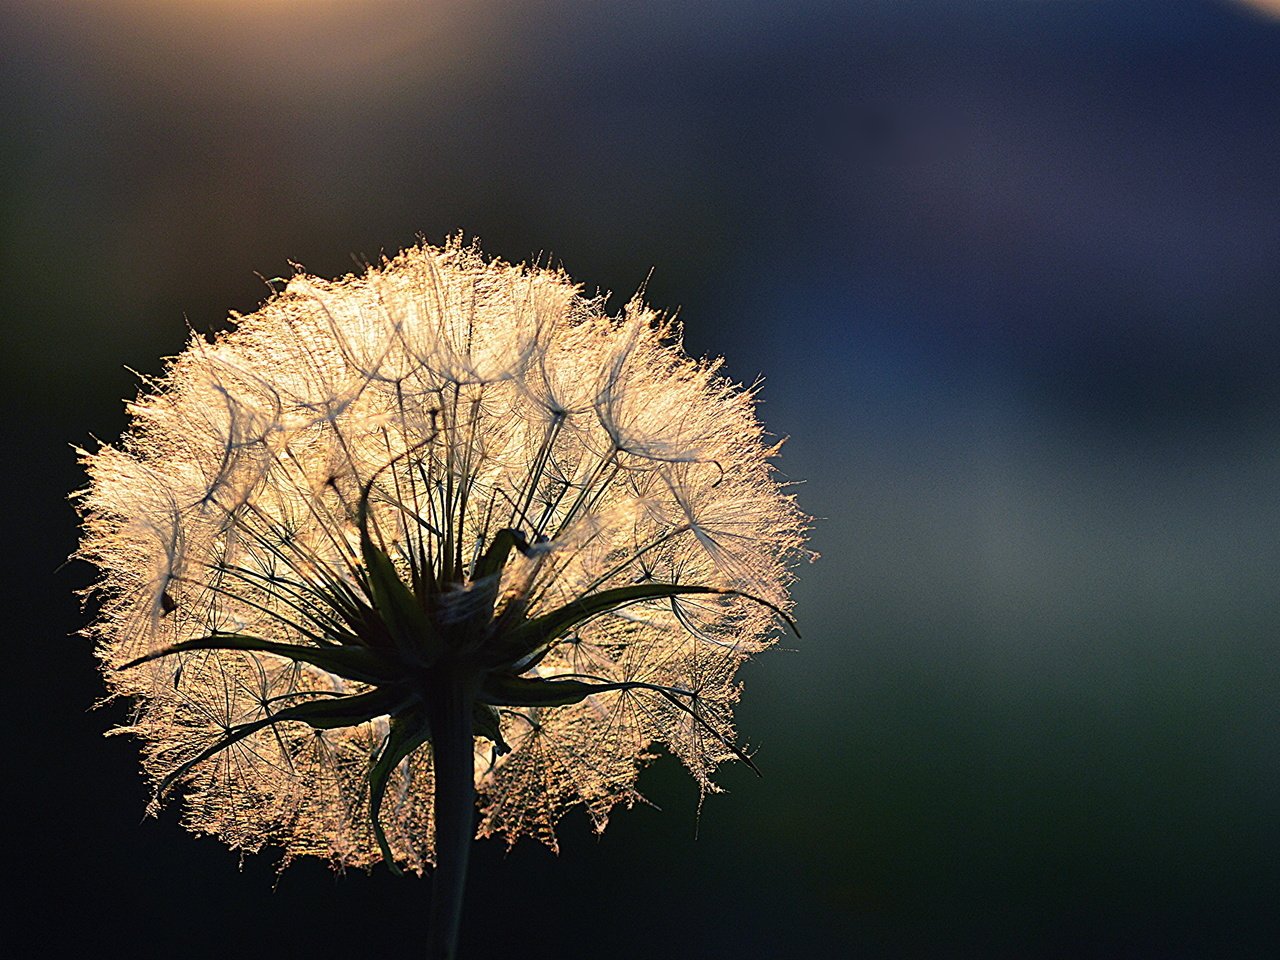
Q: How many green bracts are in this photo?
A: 8